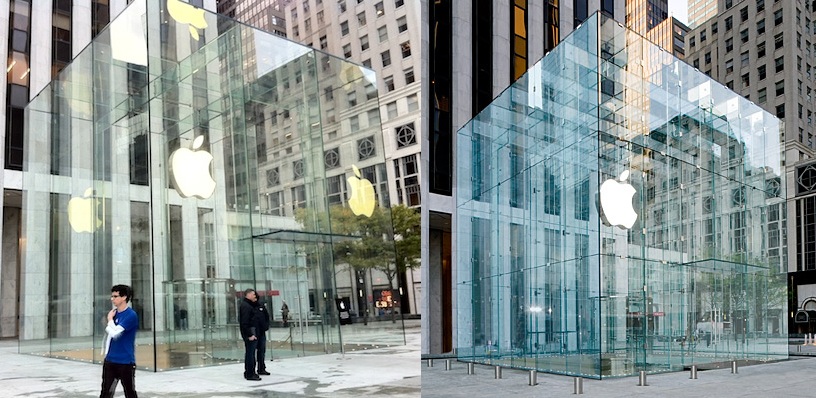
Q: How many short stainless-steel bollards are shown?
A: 9